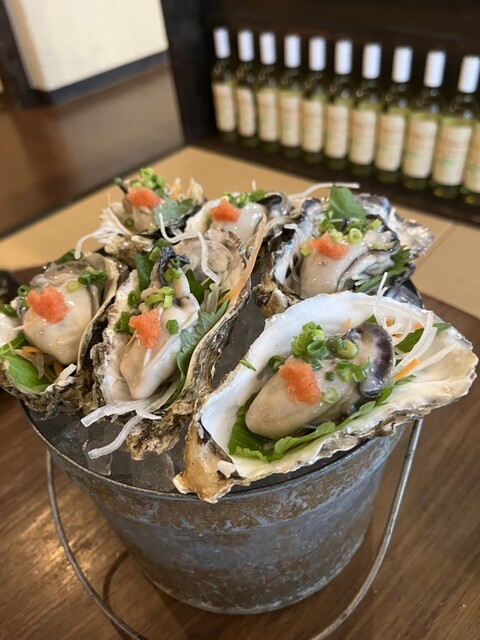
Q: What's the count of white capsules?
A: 10